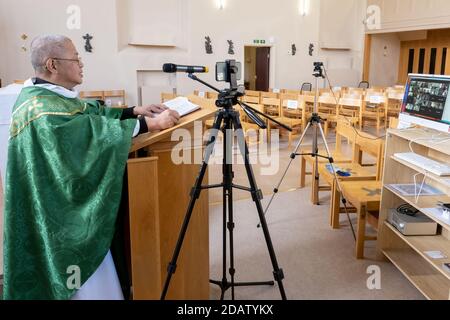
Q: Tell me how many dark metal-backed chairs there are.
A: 2